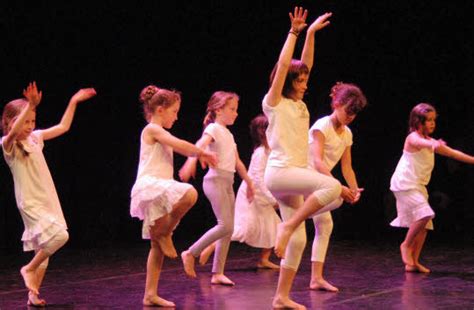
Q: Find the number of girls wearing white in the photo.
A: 7